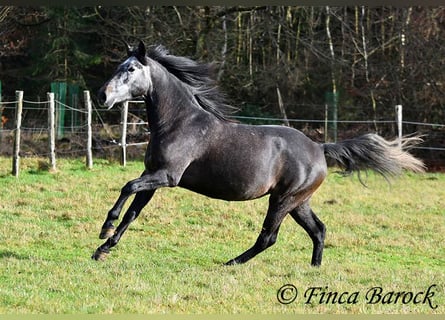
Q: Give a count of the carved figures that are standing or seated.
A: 0